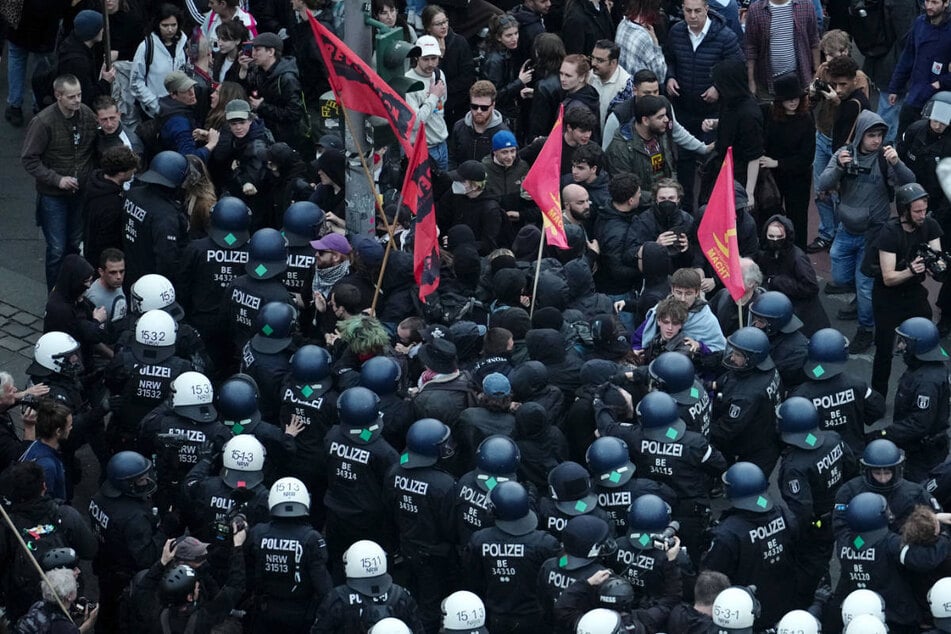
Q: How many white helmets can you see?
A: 15